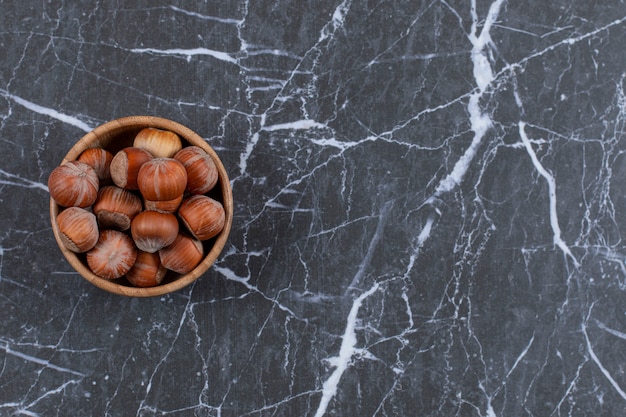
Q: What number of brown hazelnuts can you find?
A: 14